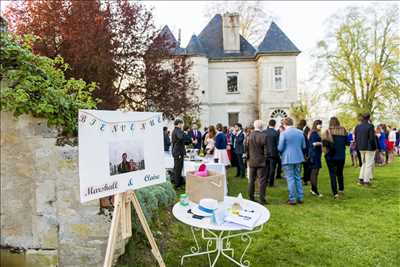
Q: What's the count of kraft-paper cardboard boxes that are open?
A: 1